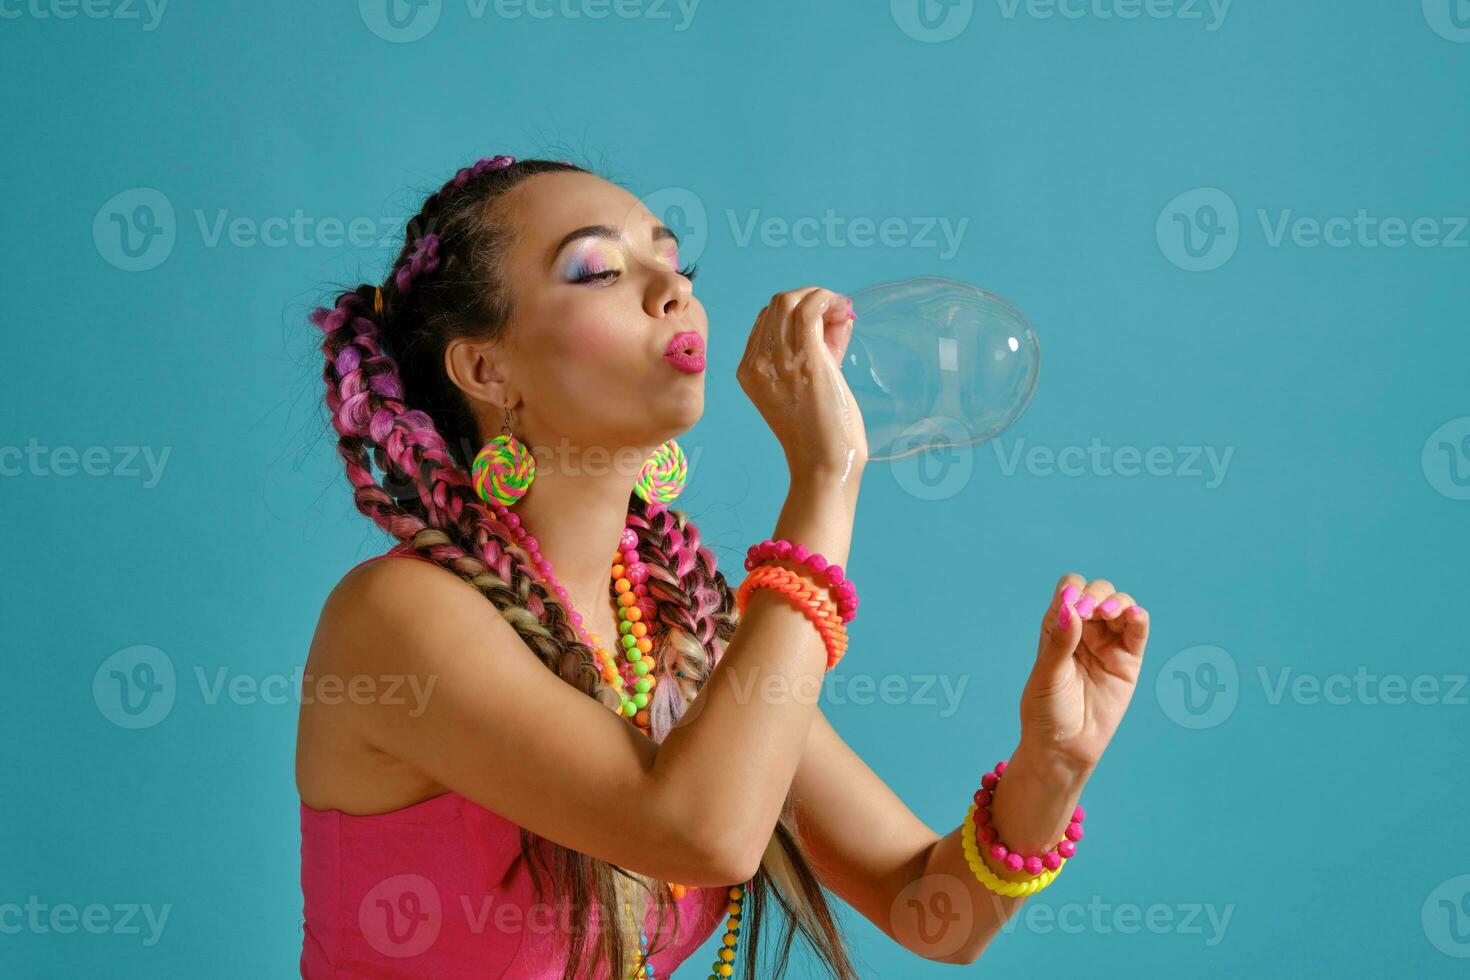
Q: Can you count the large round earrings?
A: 2